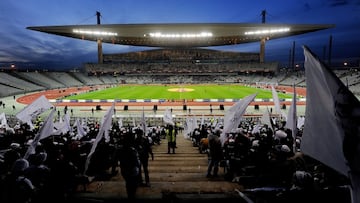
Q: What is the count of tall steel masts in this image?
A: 2